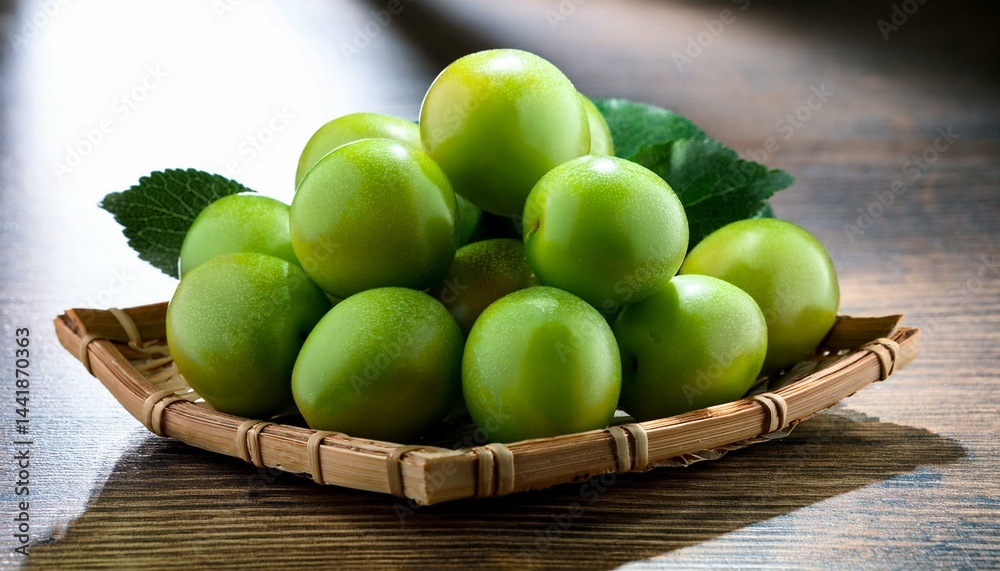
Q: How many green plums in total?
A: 12